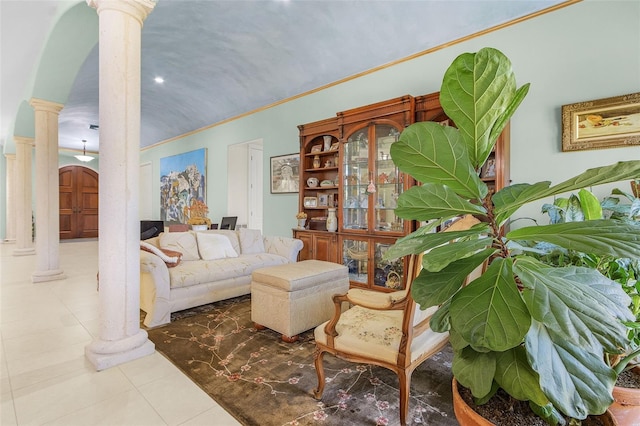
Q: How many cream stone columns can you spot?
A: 4